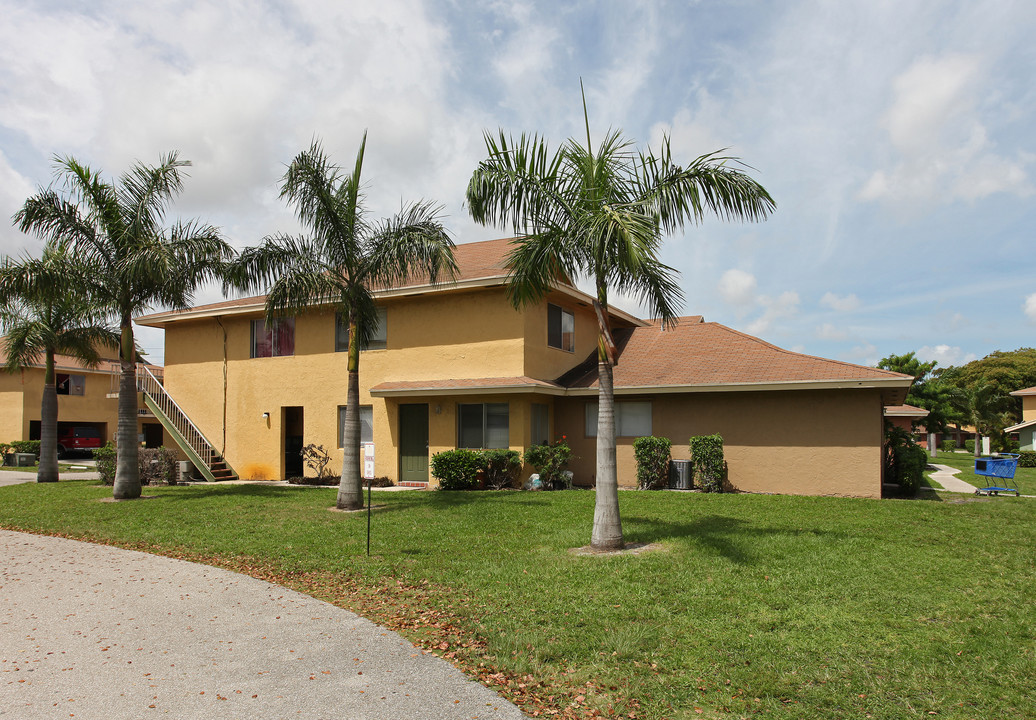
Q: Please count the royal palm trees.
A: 4